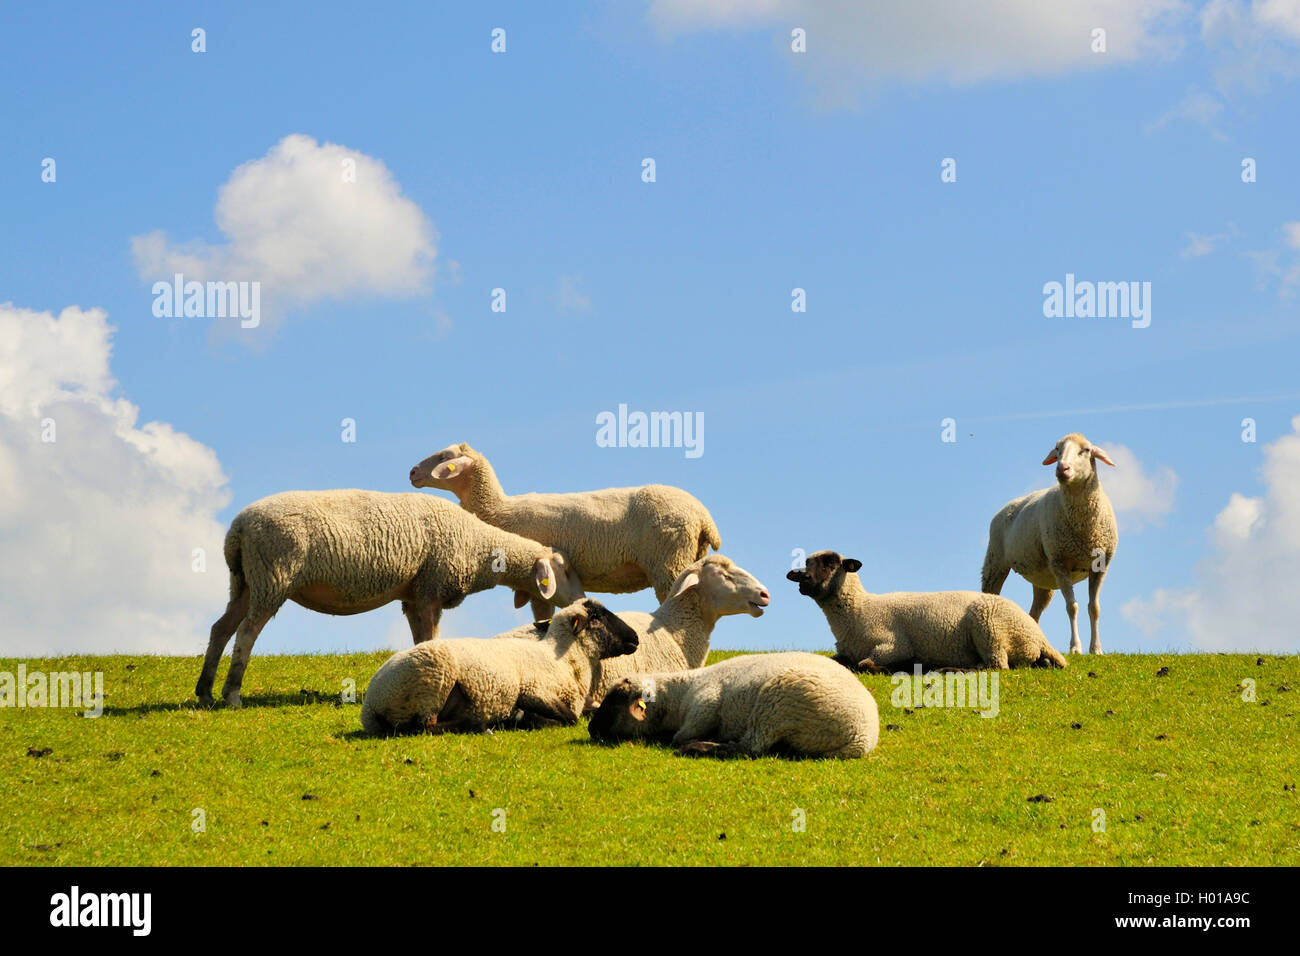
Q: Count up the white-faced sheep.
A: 4